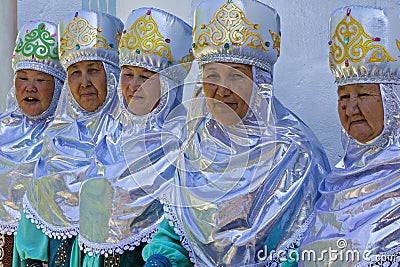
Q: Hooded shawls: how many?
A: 5